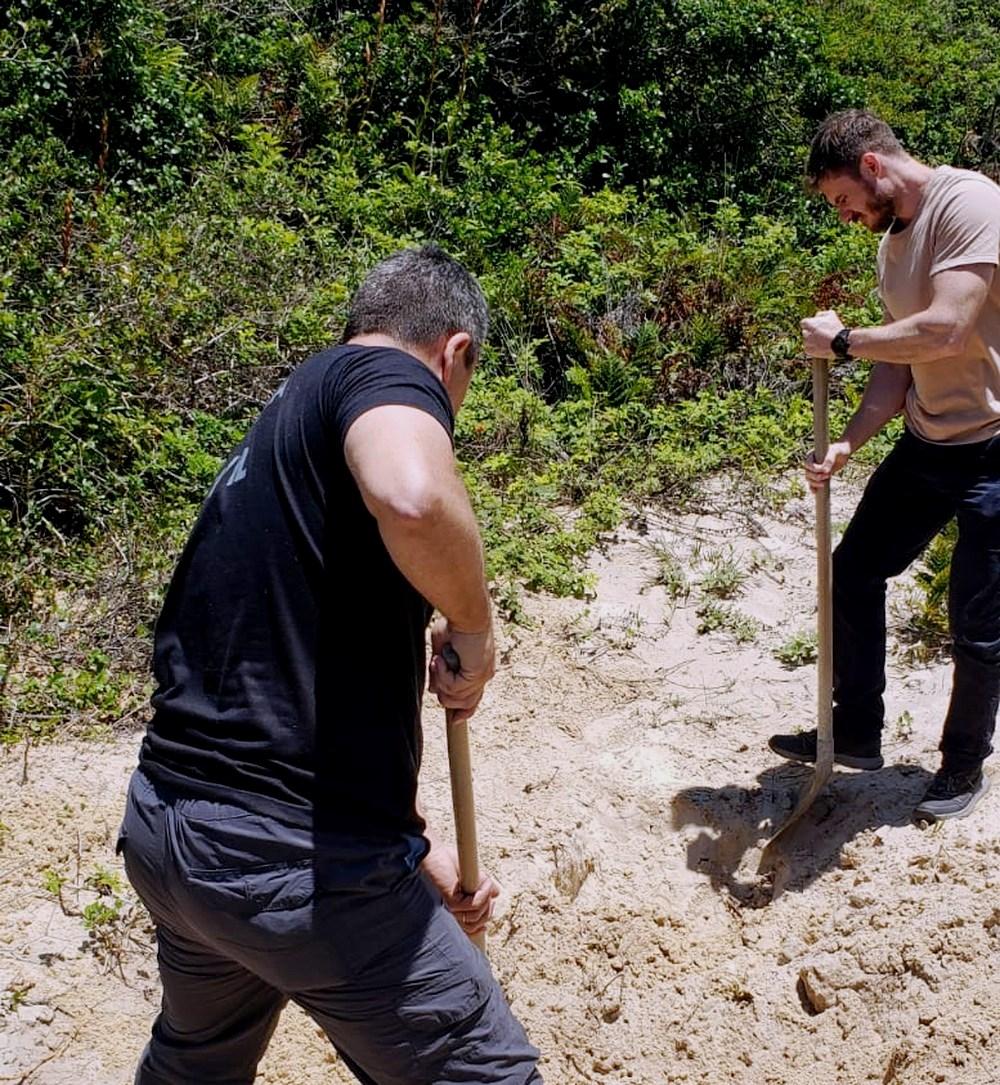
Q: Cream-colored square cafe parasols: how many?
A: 0